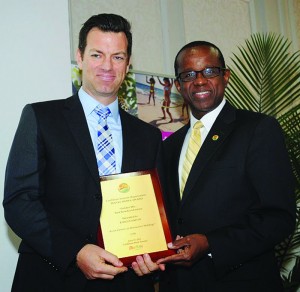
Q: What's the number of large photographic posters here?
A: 1